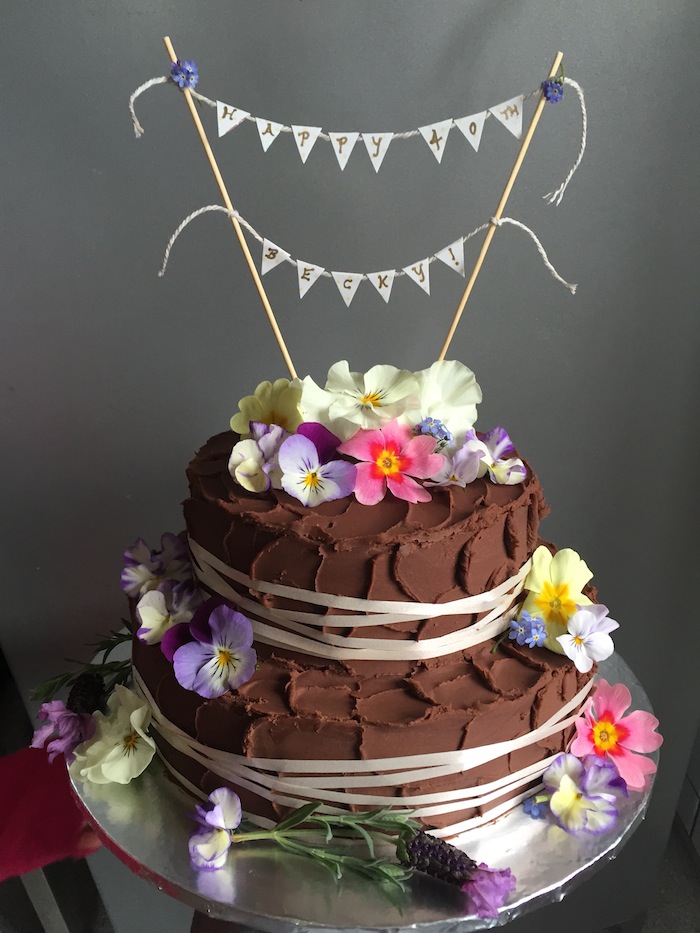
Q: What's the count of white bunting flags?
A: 14